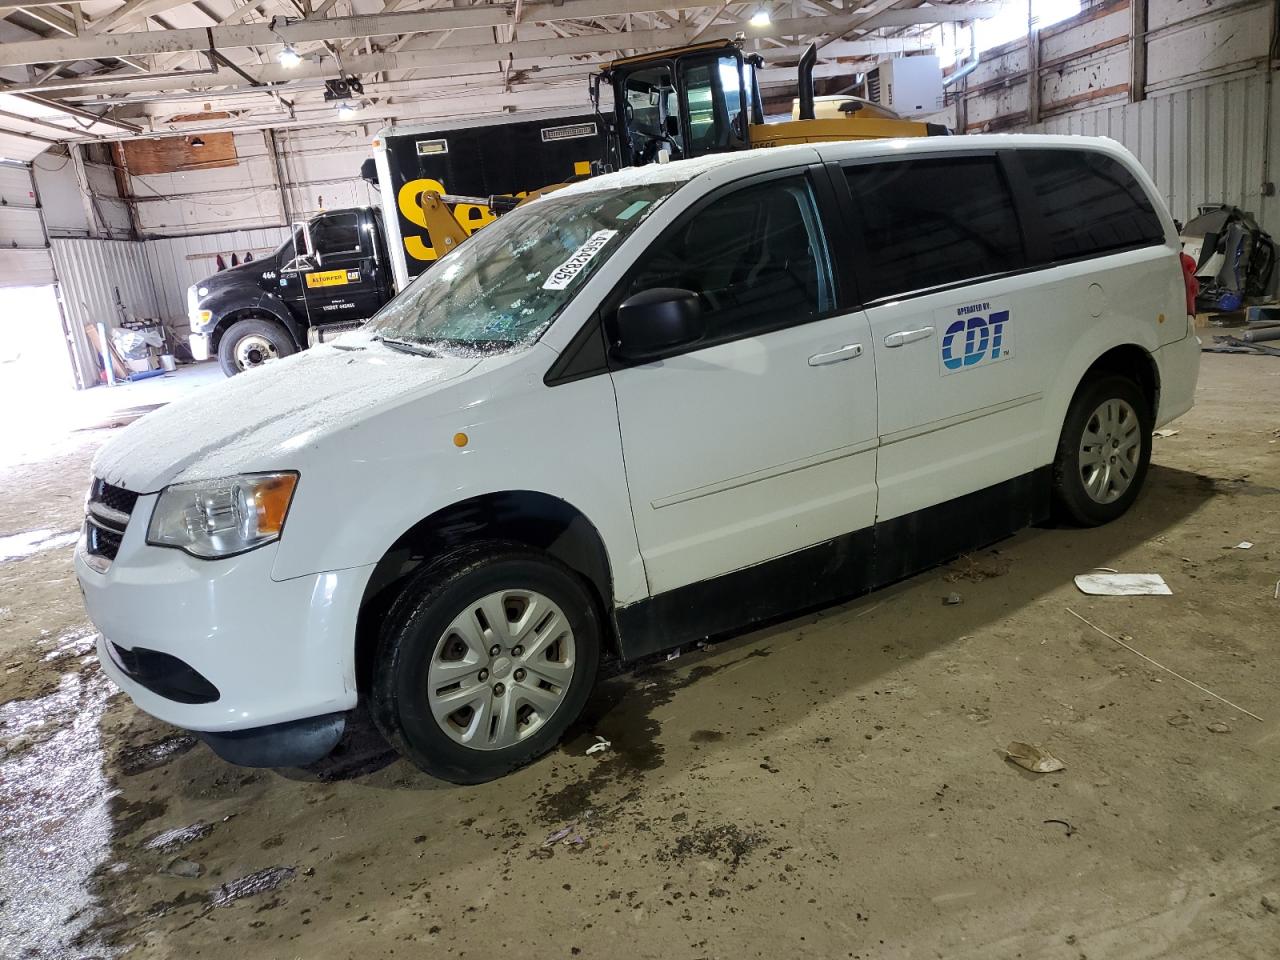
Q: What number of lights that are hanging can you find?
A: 3